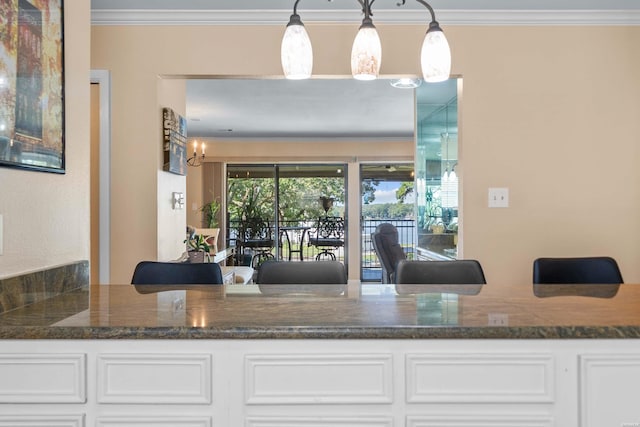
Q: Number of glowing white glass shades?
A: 3